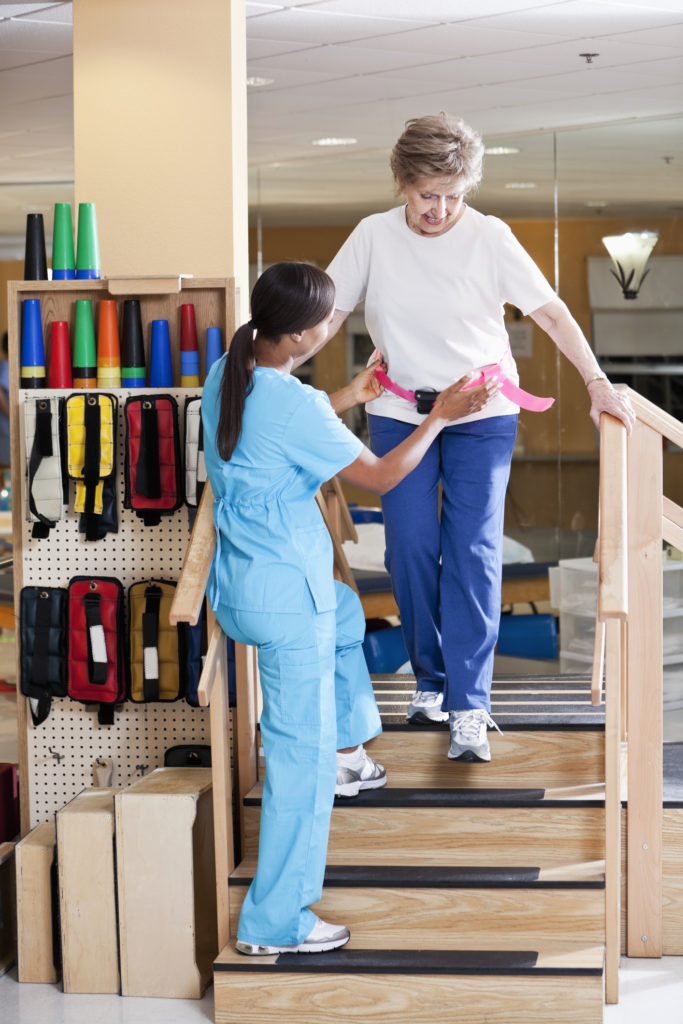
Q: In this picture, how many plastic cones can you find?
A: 11